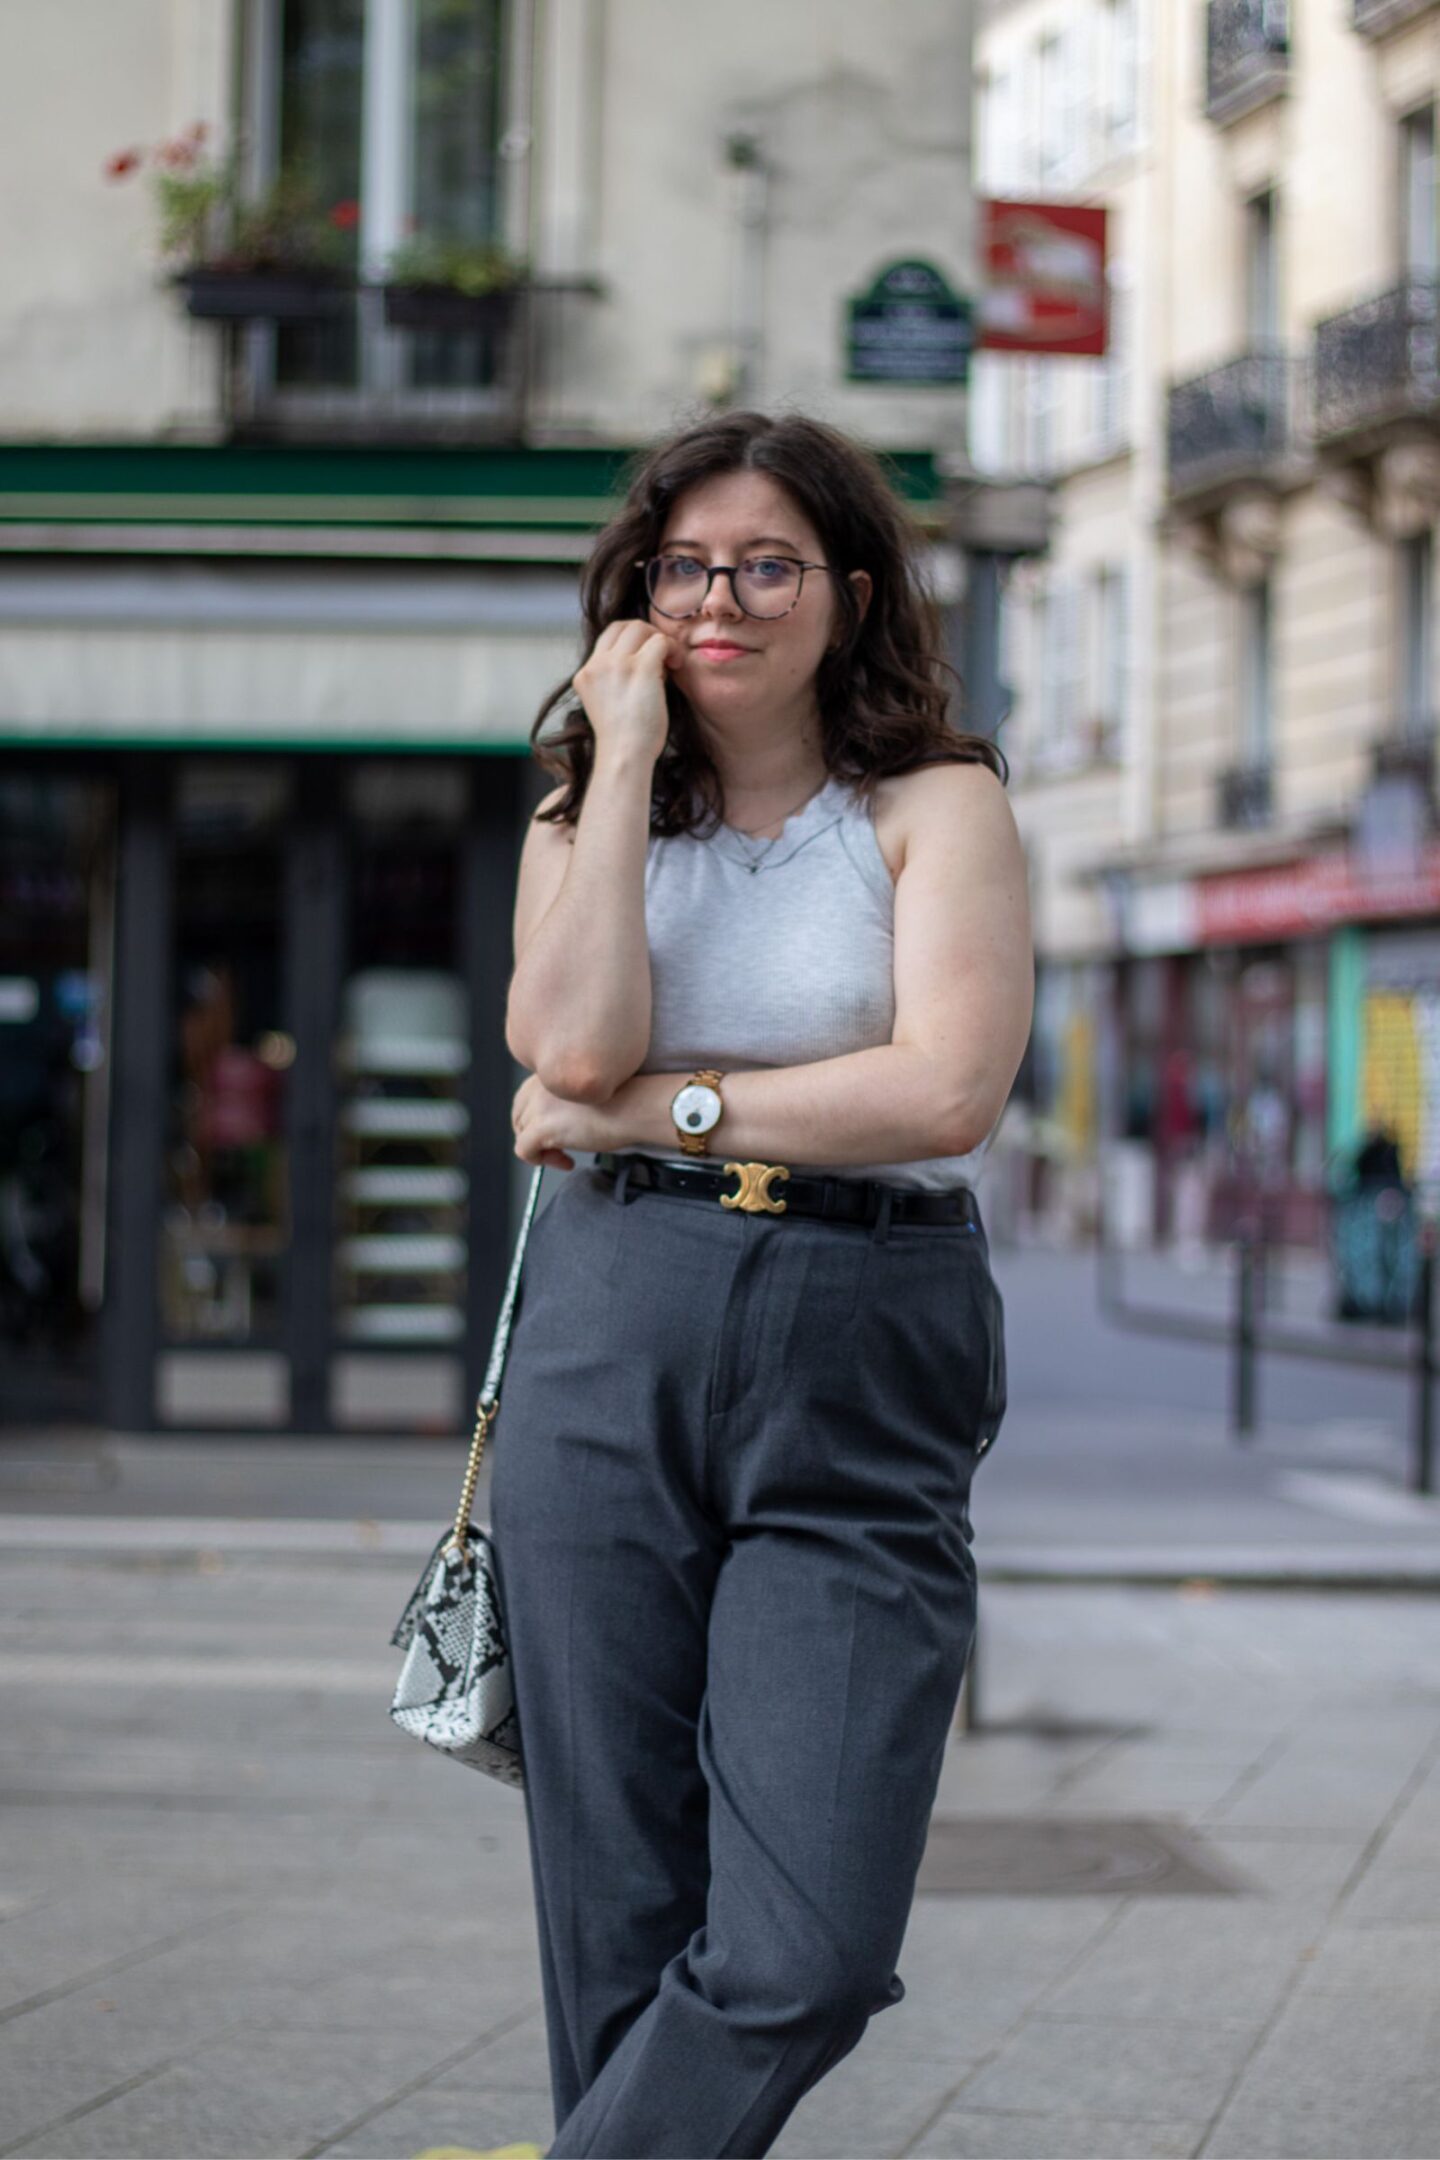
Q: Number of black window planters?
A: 2